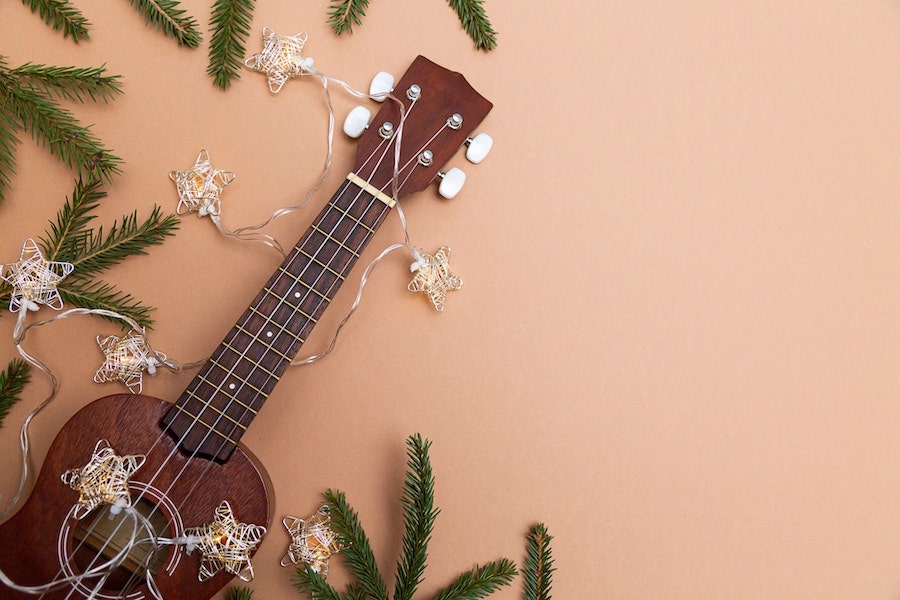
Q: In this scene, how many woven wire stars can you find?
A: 8